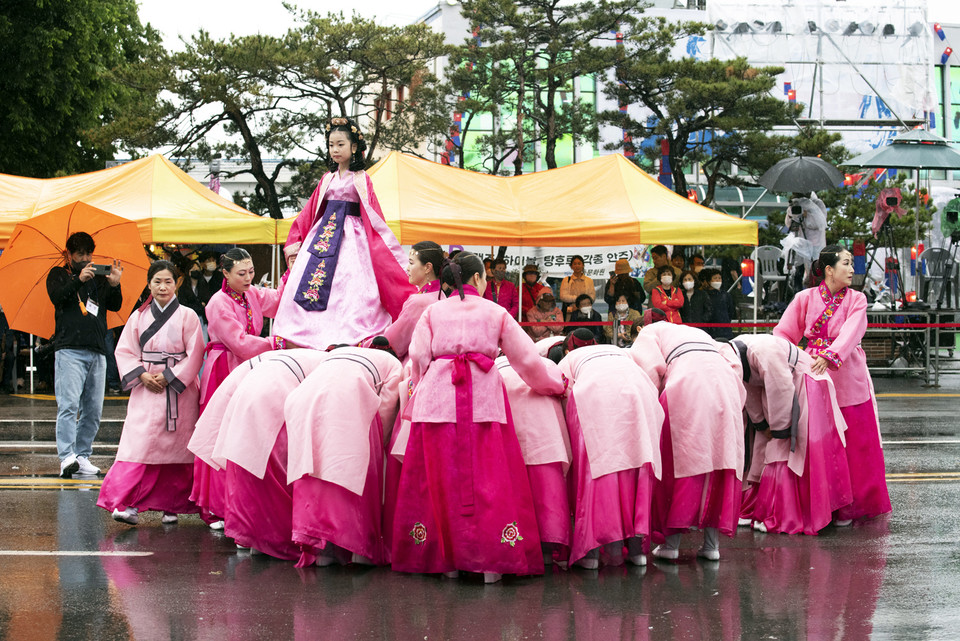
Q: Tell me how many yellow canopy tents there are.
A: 2